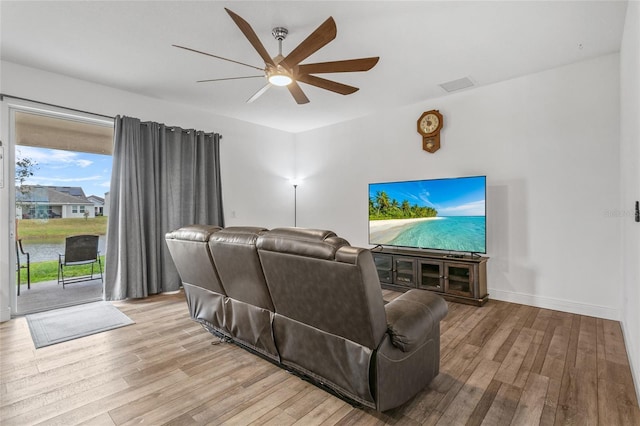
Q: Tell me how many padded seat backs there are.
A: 3